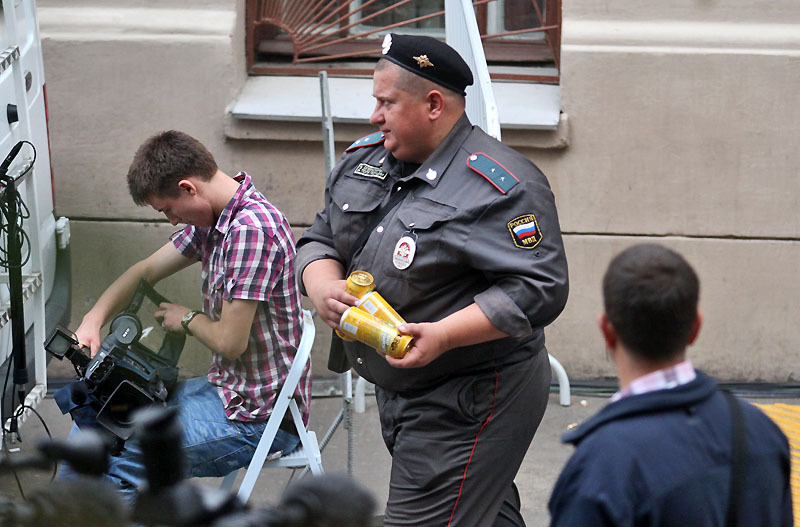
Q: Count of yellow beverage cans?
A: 3